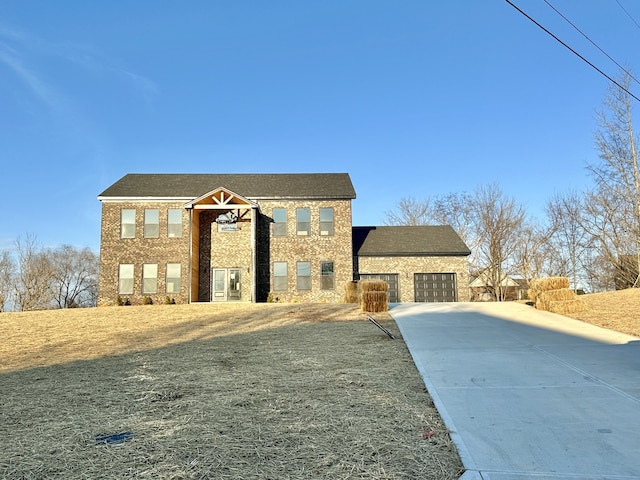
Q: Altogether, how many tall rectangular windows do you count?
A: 12